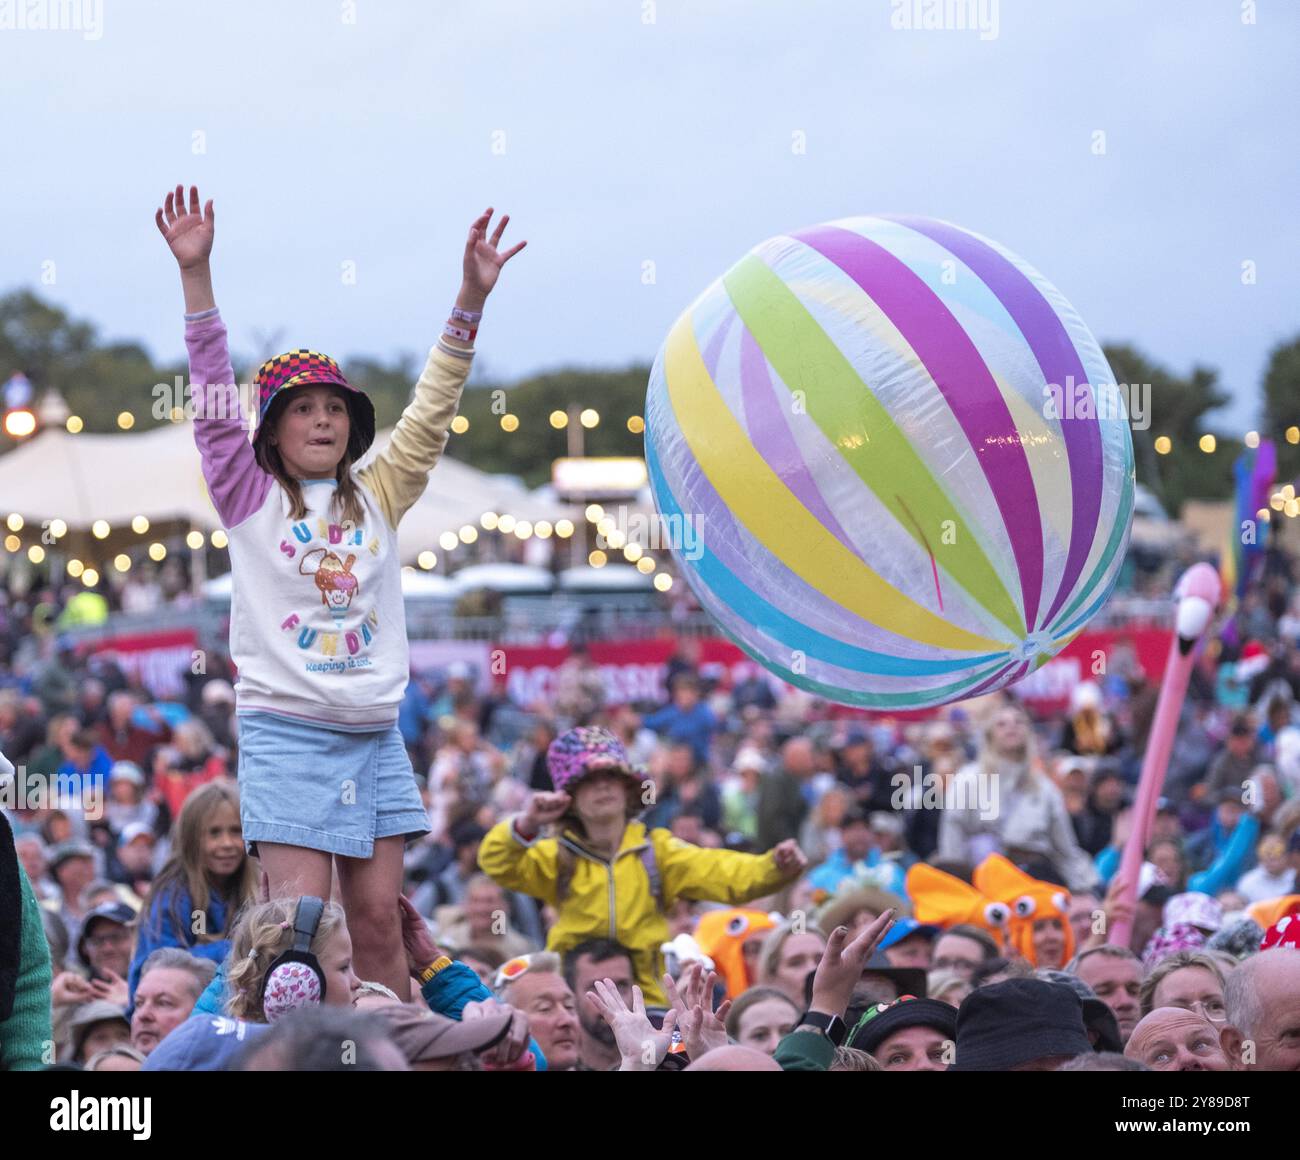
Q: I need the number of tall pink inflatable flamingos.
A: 1